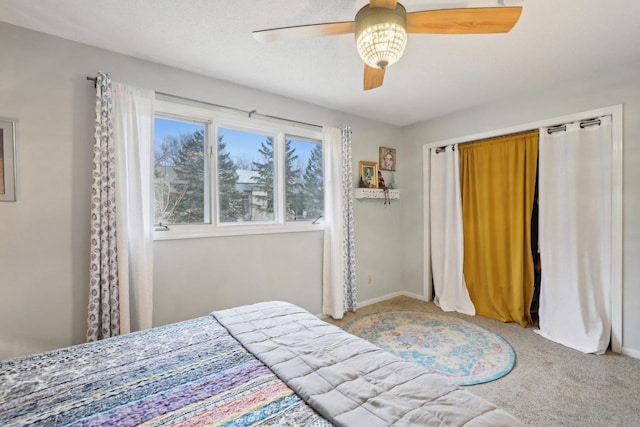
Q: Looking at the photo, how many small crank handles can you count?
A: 2